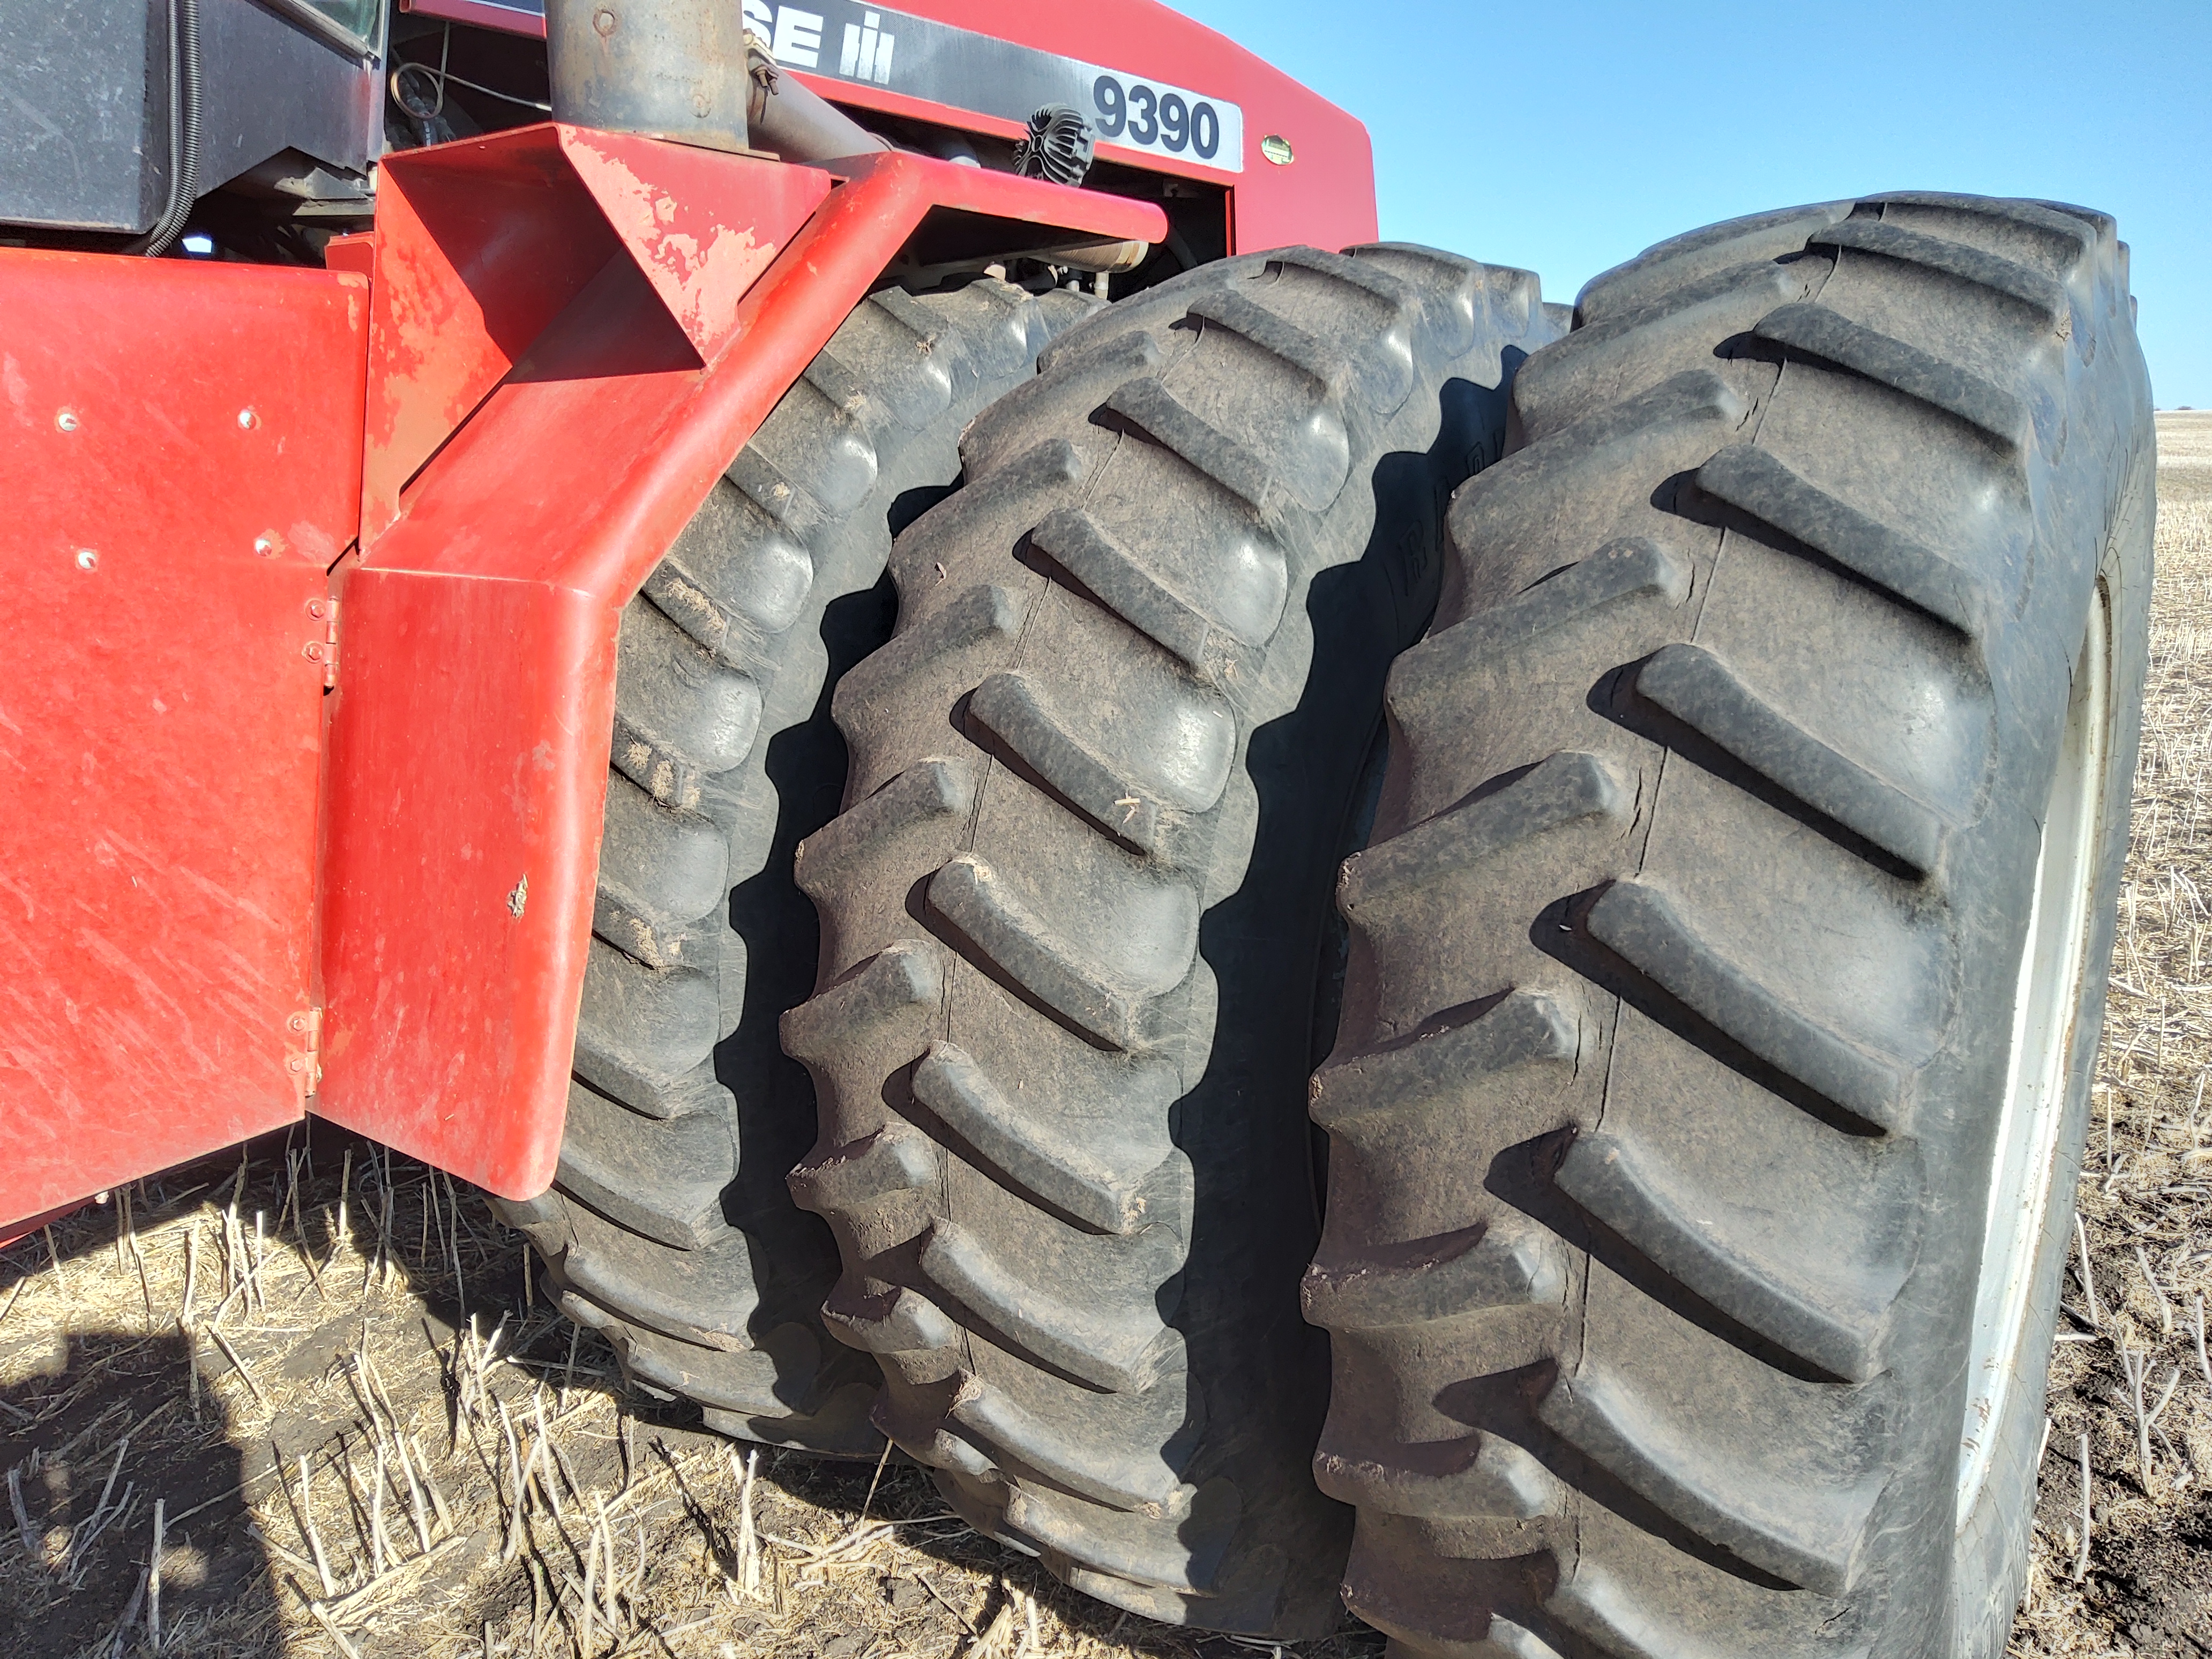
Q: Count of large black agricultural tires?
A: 3